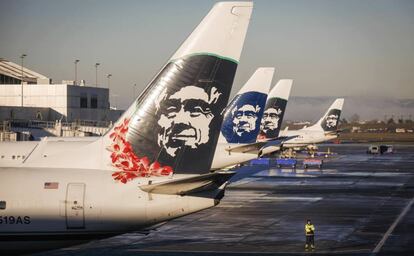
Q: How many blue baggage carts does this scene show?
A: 2